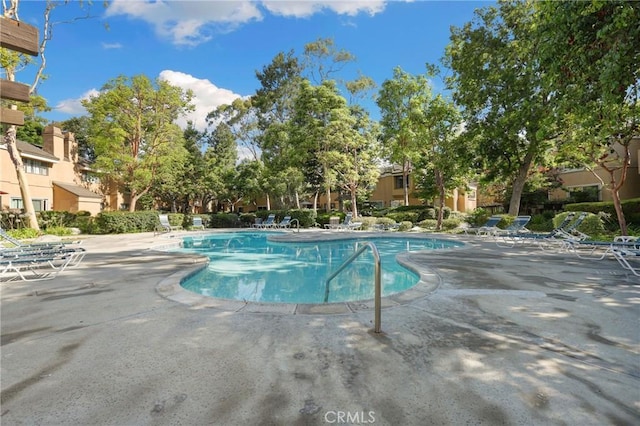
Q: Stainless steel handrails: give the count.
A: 2